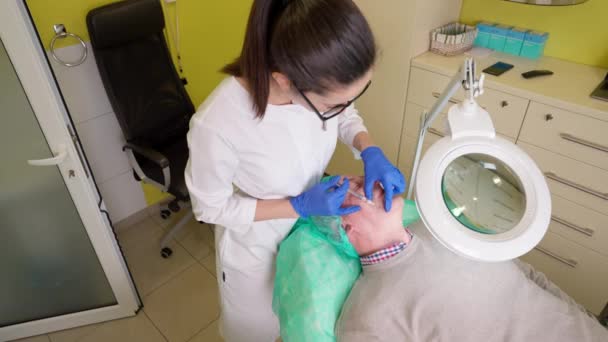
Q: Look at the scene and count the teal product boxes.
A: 4